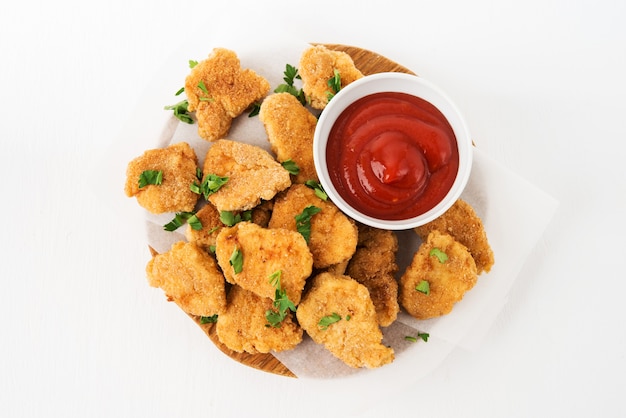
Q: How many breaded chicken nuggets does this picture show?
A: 14